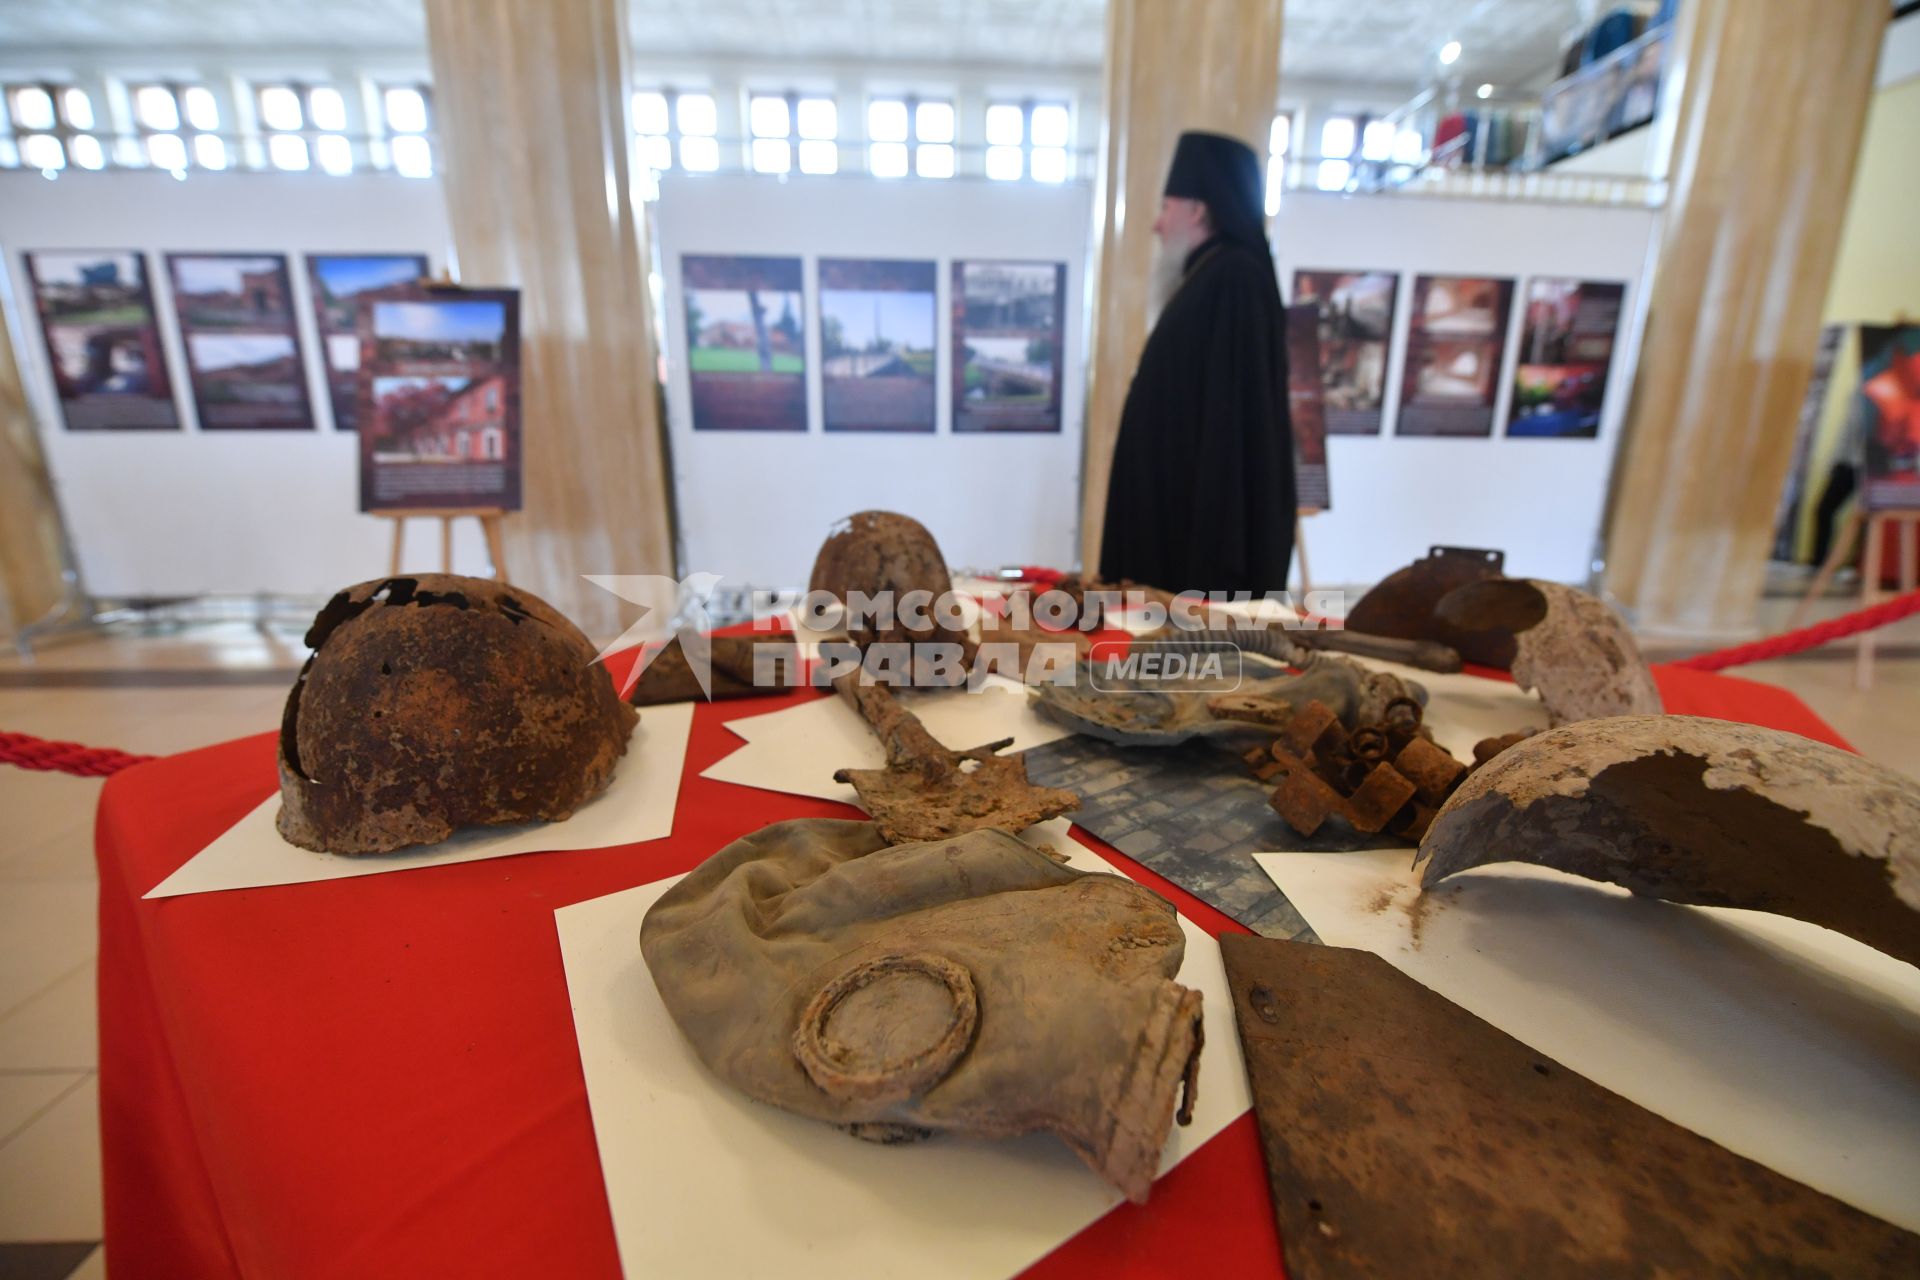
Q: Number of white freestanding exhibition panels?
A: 3